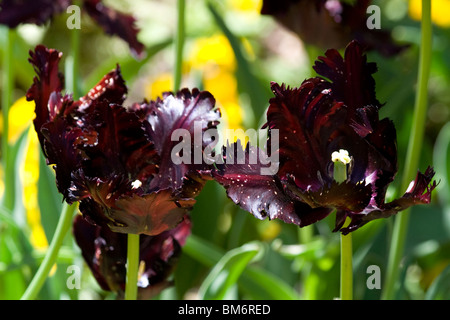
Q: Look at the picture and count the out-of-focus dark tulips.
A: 3